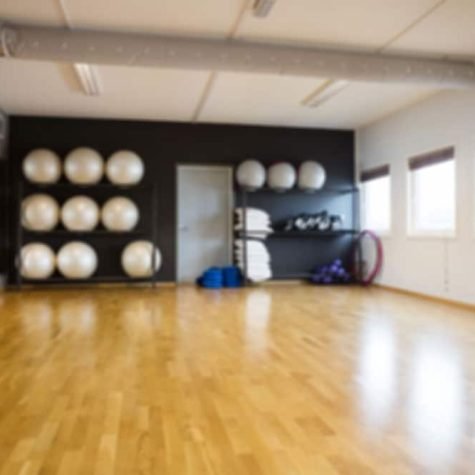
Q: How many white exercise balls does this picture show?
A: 12